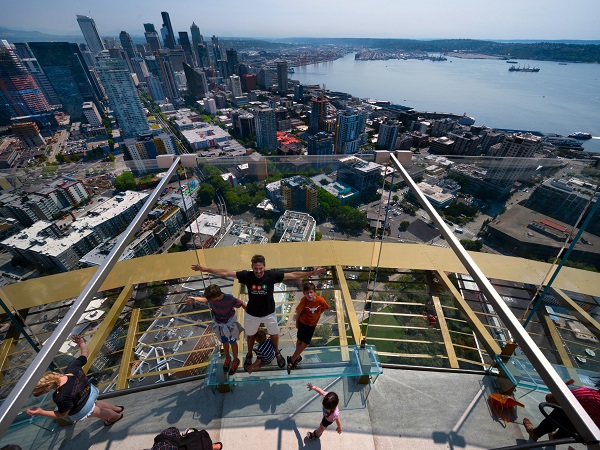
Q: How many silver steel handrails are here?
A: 2